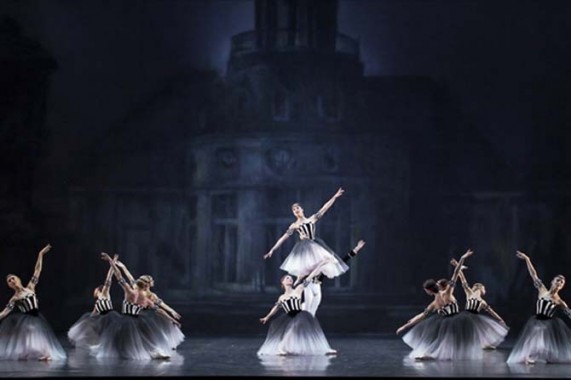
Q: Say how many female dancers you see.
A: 10